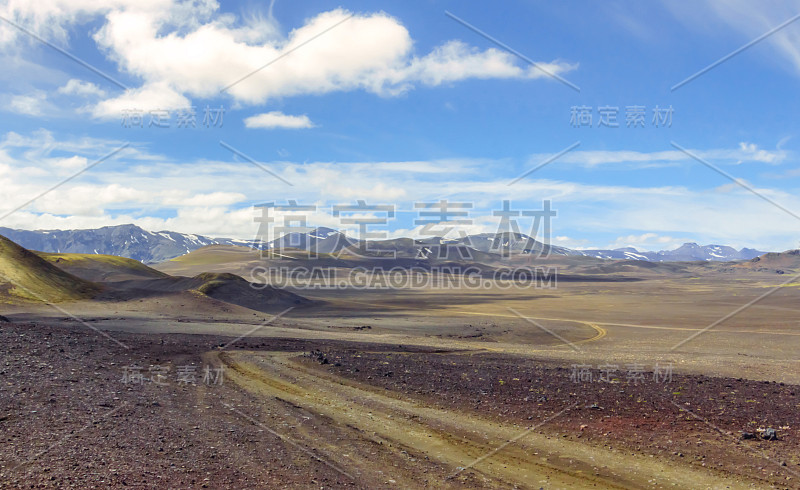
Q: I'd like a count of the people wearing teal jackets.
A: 0